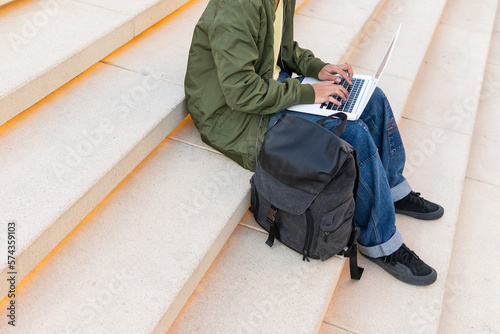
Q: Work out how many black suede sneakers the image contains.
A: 2